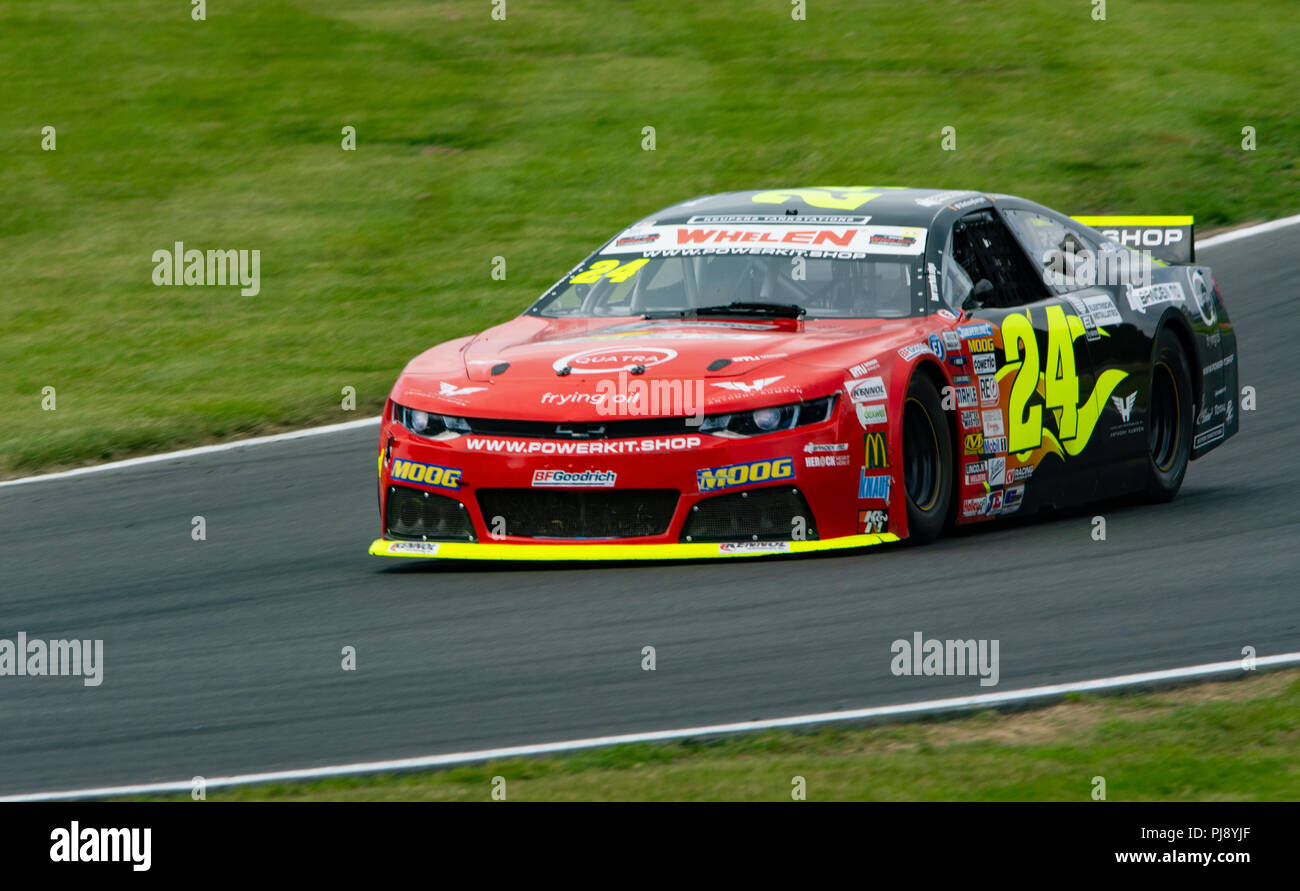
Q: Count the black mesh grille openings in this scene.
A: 3